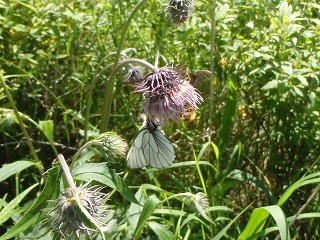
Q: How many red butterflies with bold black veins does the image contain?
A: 0